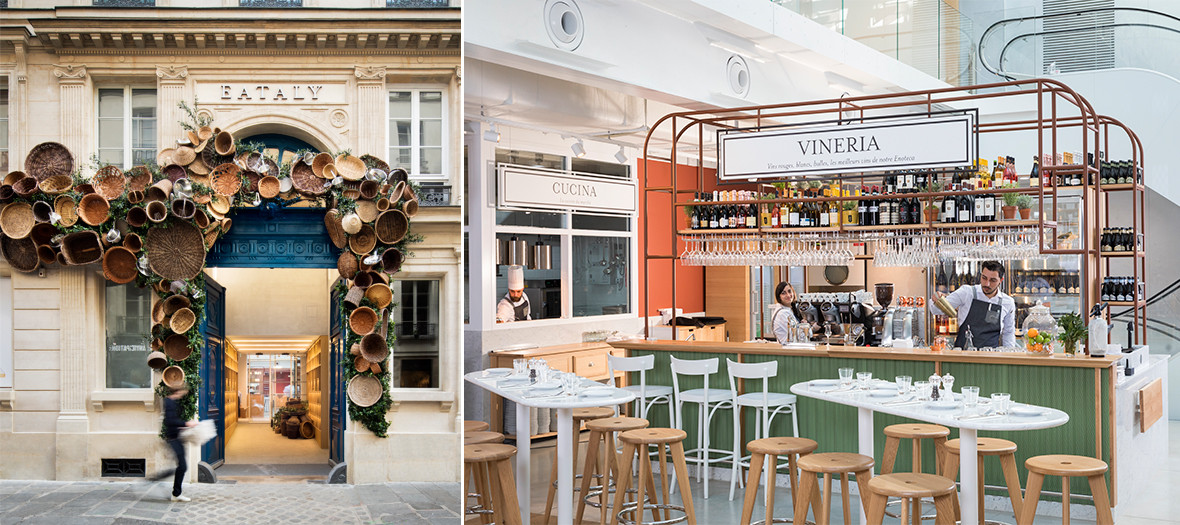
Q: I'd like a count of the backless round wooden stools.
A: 12